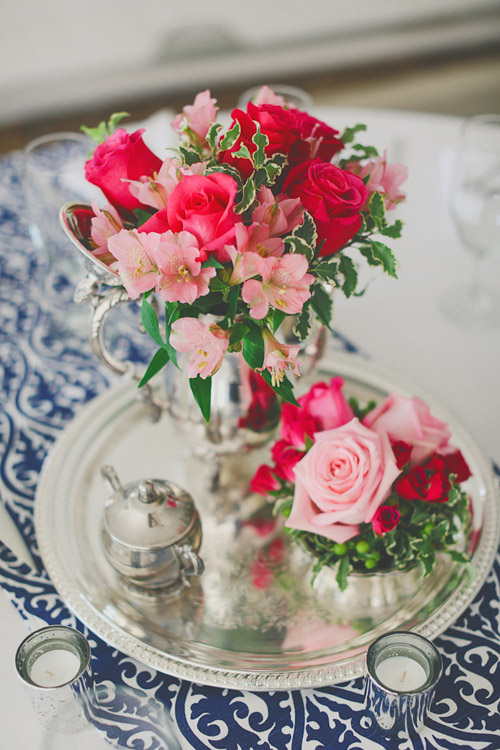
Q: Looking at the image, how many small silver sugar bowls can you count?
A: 1